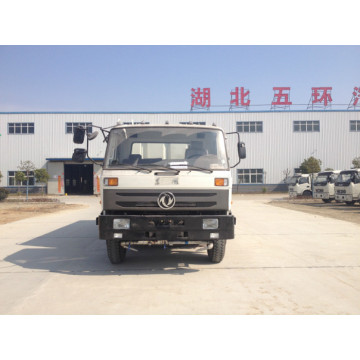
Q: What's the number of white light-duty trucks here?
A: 3